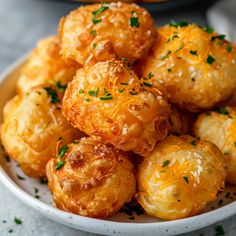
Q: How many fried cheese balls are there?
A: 8